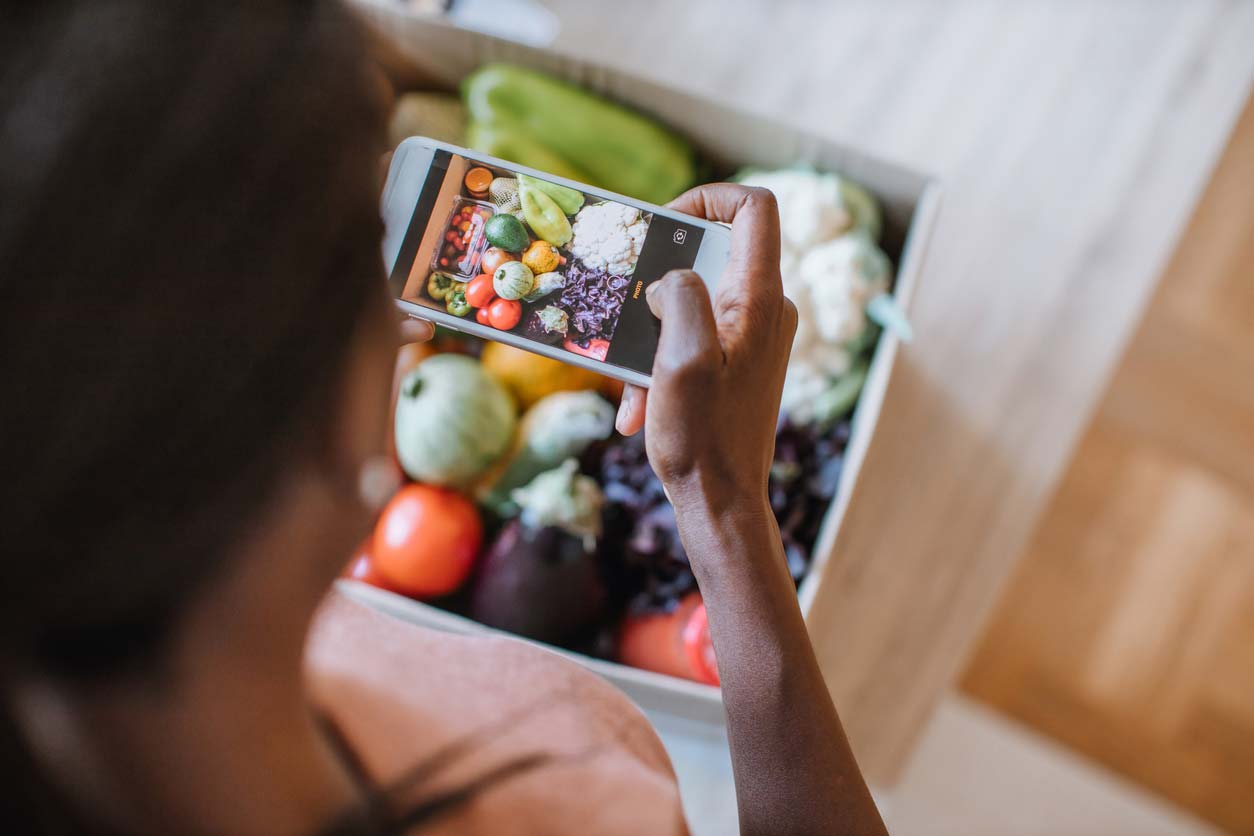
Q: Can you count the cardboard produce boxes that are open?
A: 1